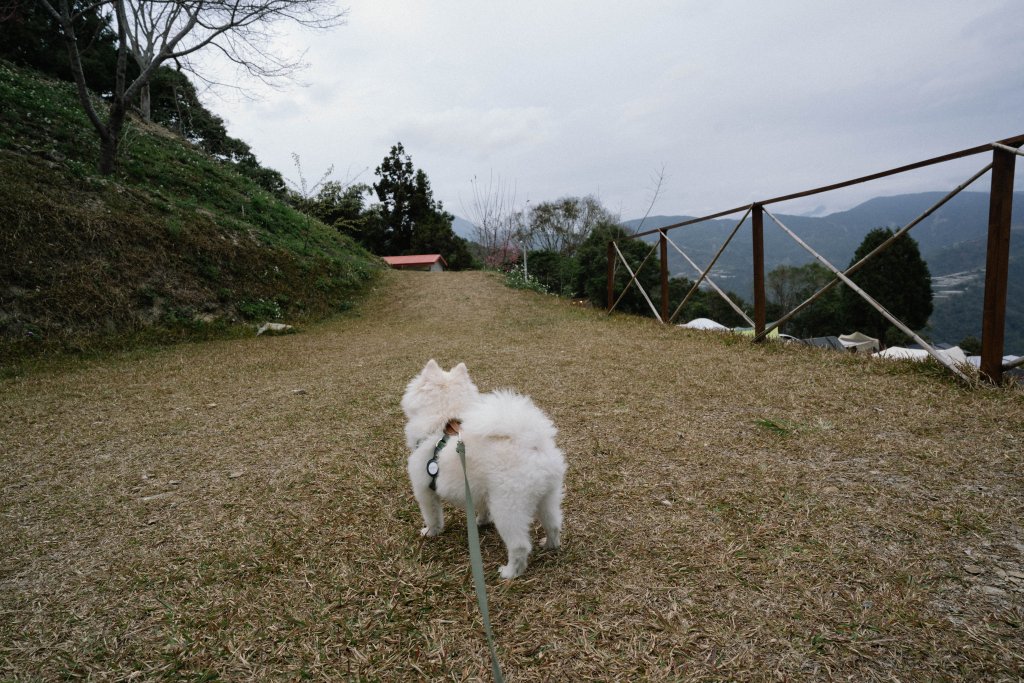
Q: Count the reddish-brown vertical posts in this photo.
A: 4